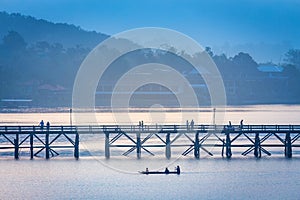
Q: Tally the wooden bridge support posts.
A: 11